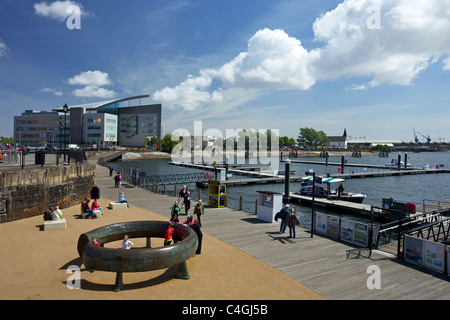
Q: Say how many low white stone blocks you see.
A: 3